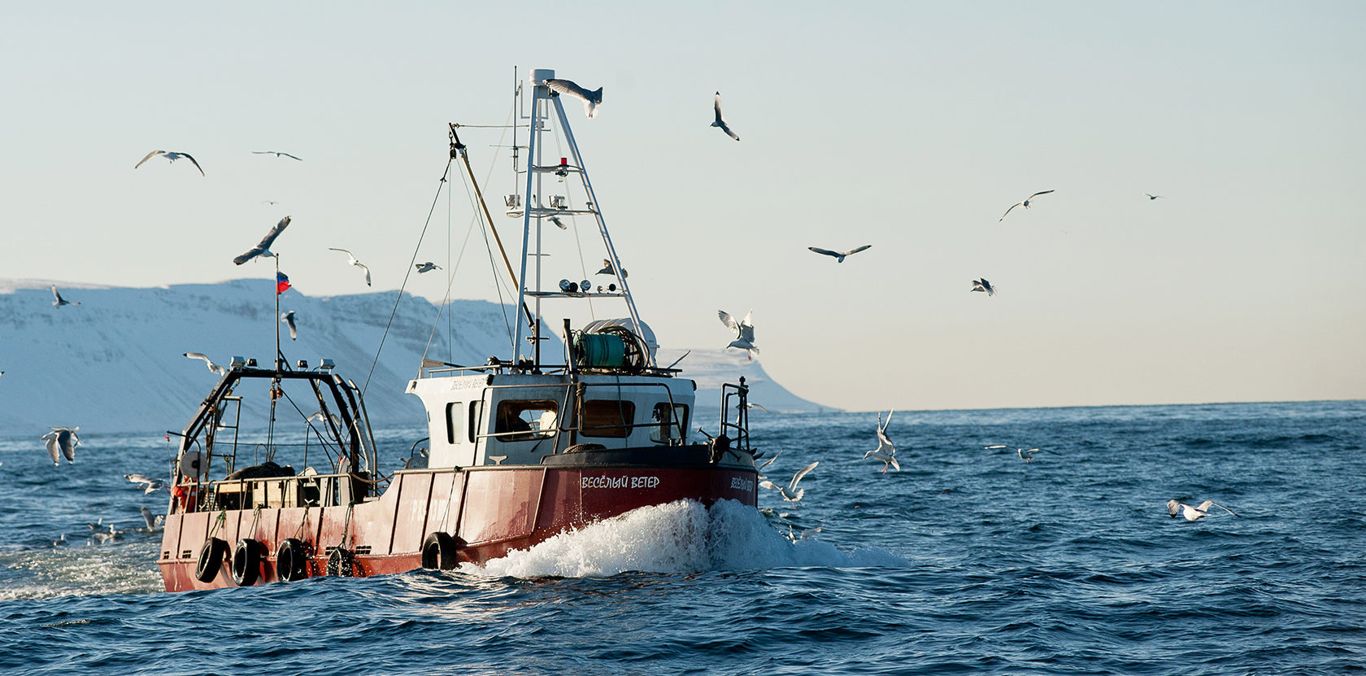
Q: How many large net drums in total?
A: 1